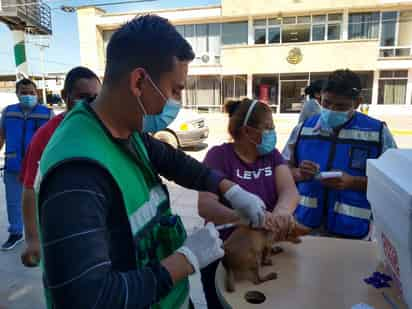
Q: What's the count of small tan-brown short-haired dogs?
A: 1